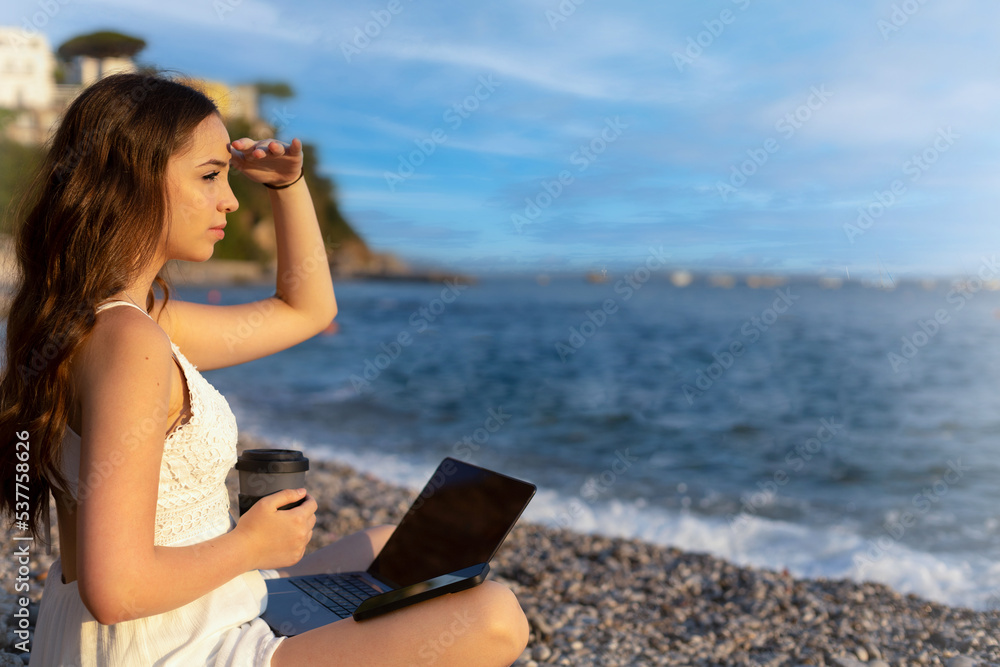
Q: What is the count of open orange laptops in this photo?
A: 0